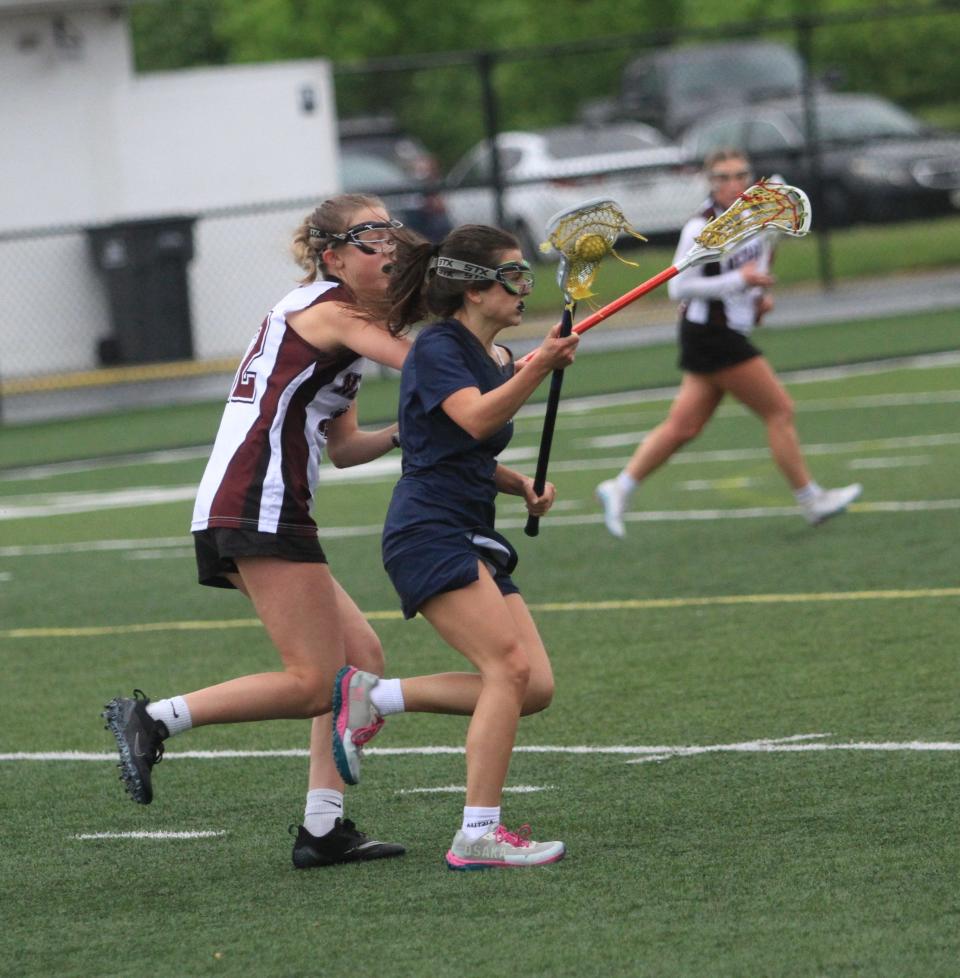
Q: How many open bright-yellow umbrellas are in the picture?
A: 0